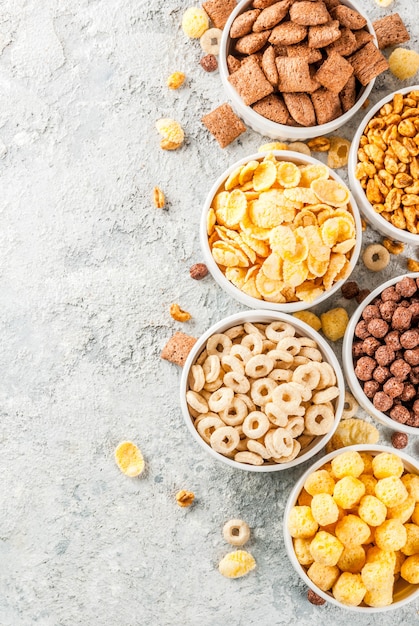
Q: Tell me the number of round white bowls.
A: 6